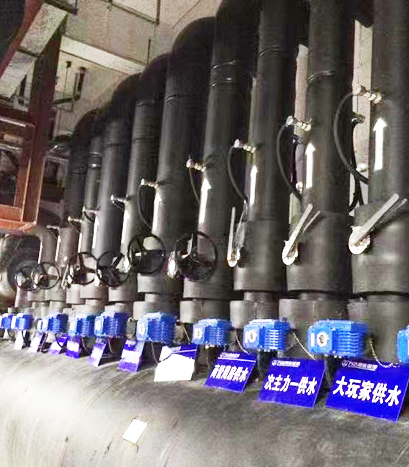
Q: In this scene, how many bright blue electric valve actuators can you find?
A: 10